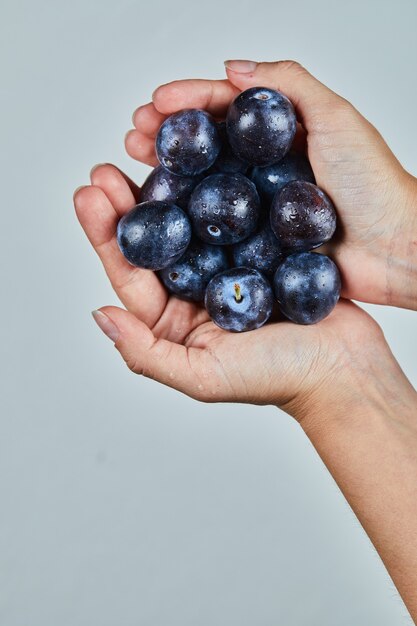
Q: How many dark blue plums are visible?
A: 12